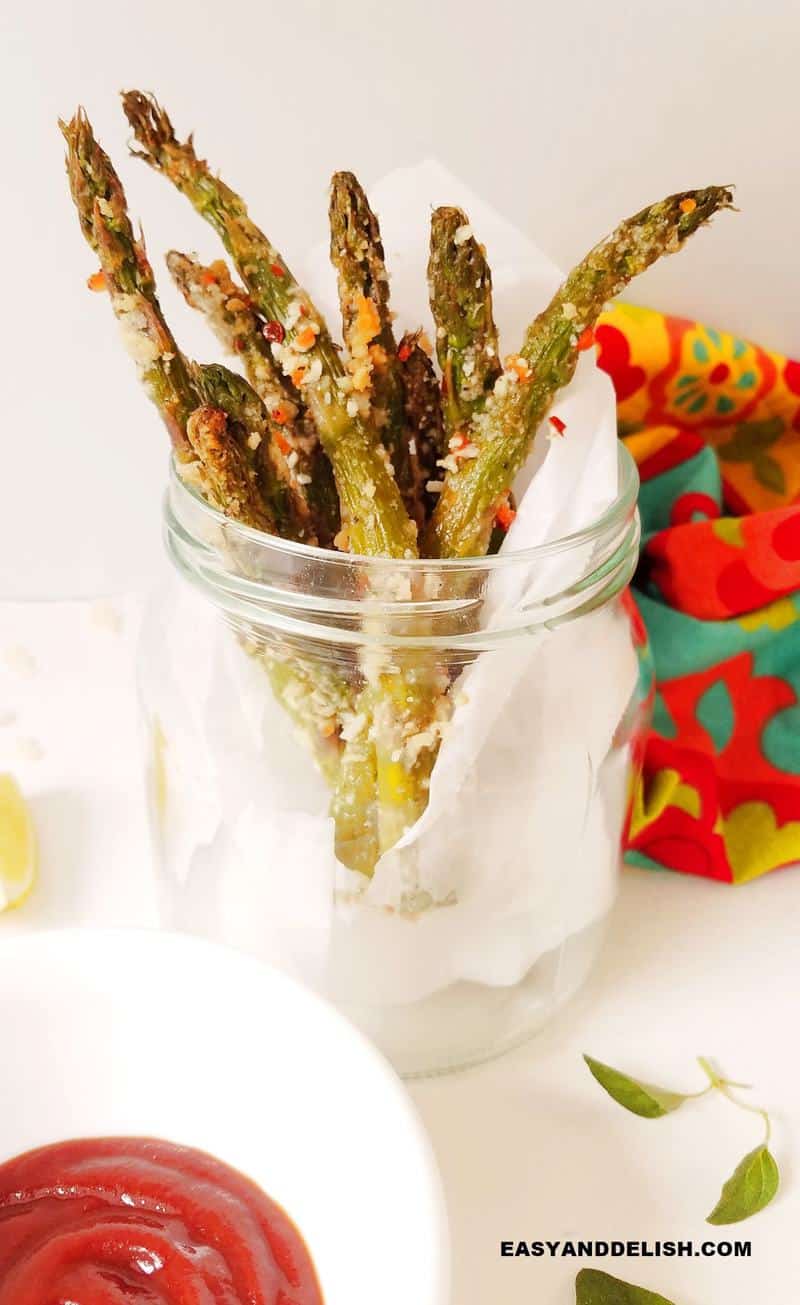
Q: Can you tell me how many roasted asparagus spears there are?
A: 9